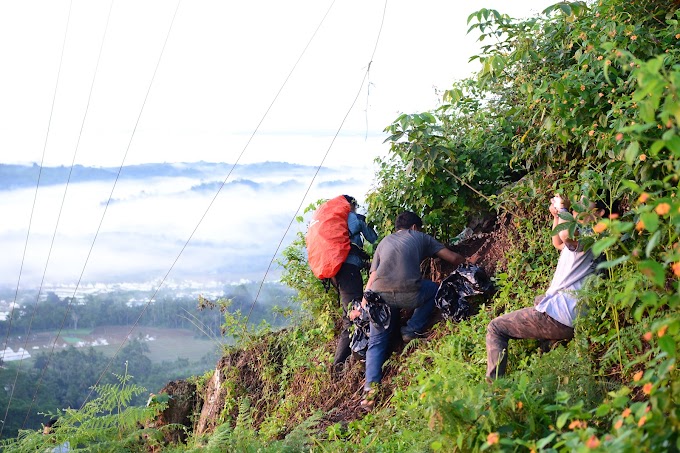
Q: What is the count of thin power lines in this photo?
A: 5